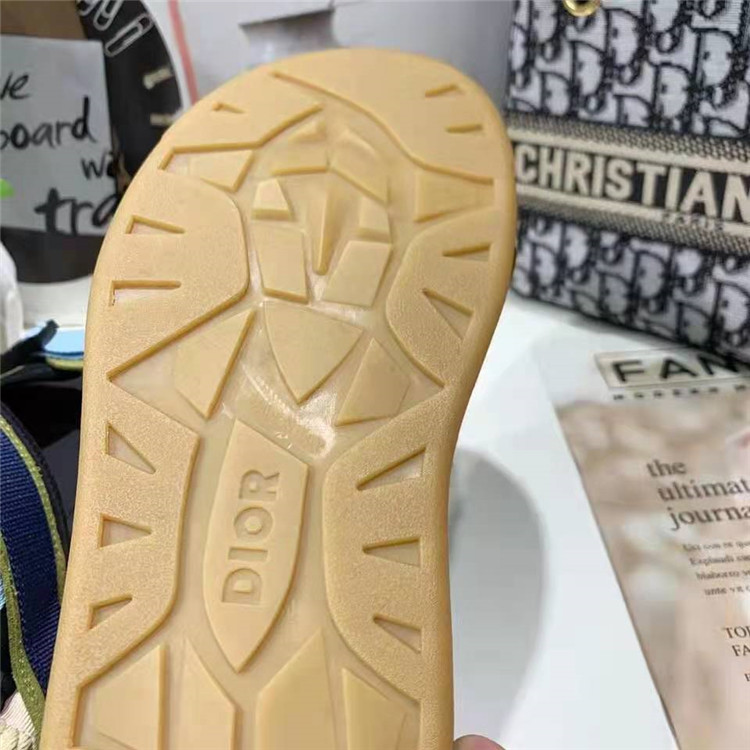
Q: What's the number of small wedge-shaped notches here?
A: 13